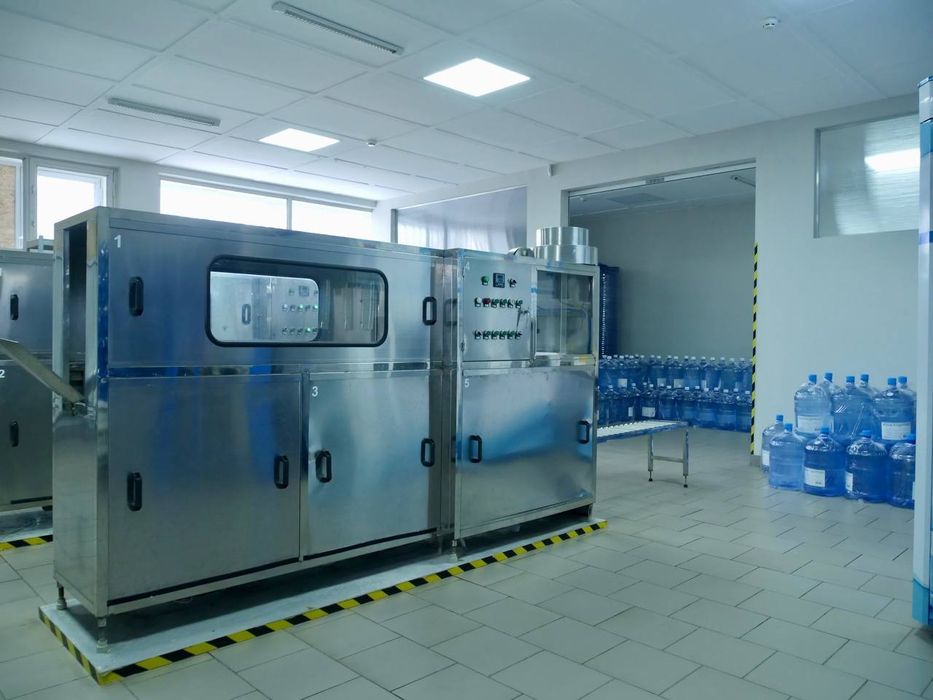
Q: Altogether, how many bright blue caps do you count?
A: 11